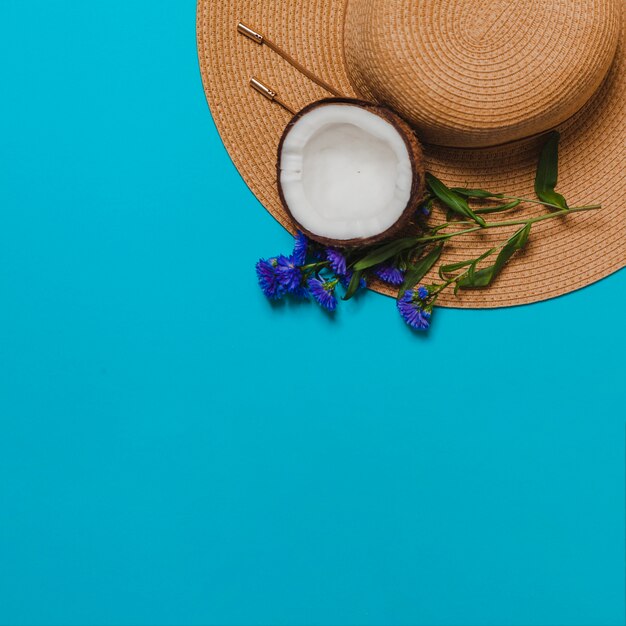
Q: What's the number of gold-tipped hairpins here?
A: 2